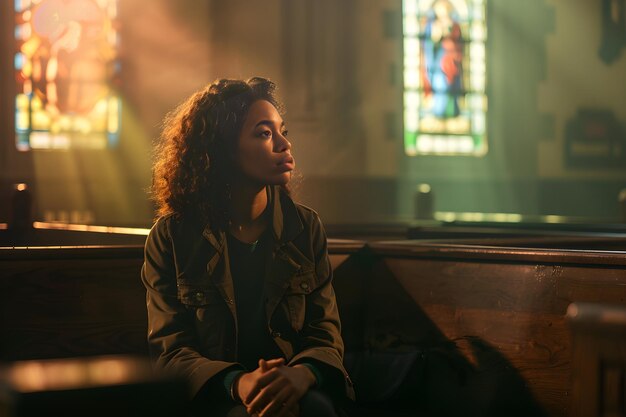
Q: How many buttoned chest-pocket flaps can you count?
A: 2